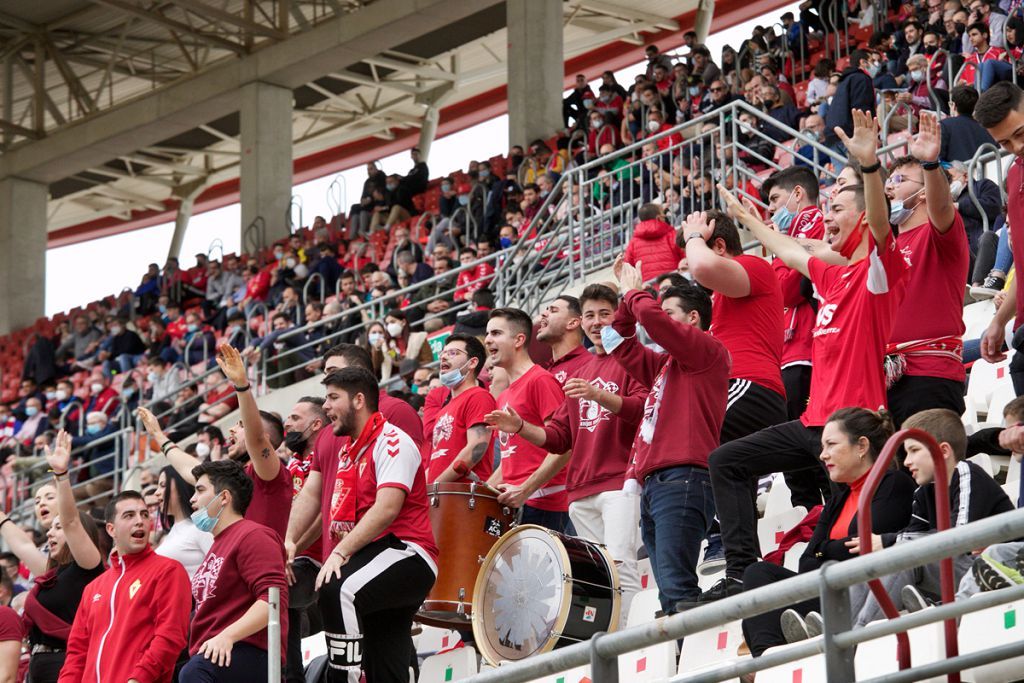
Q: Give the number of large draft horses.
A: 0